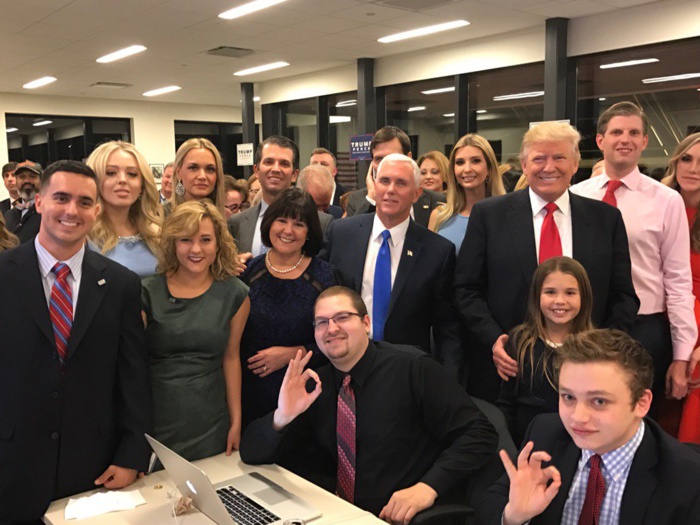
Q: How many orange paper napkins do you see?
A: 0